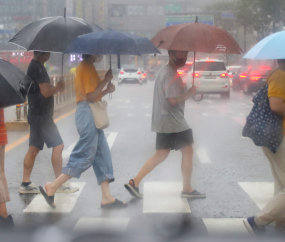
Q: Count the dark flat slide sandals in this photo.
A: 2